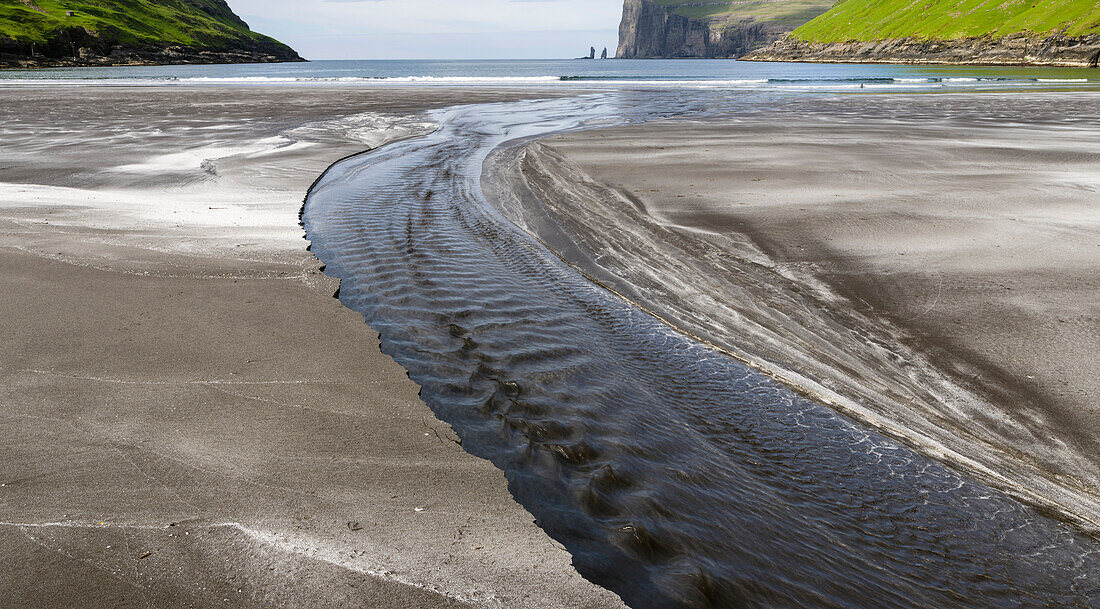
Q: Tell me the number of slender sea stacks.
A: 2